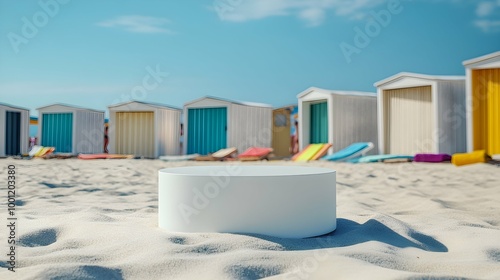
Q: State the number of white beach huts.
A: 7